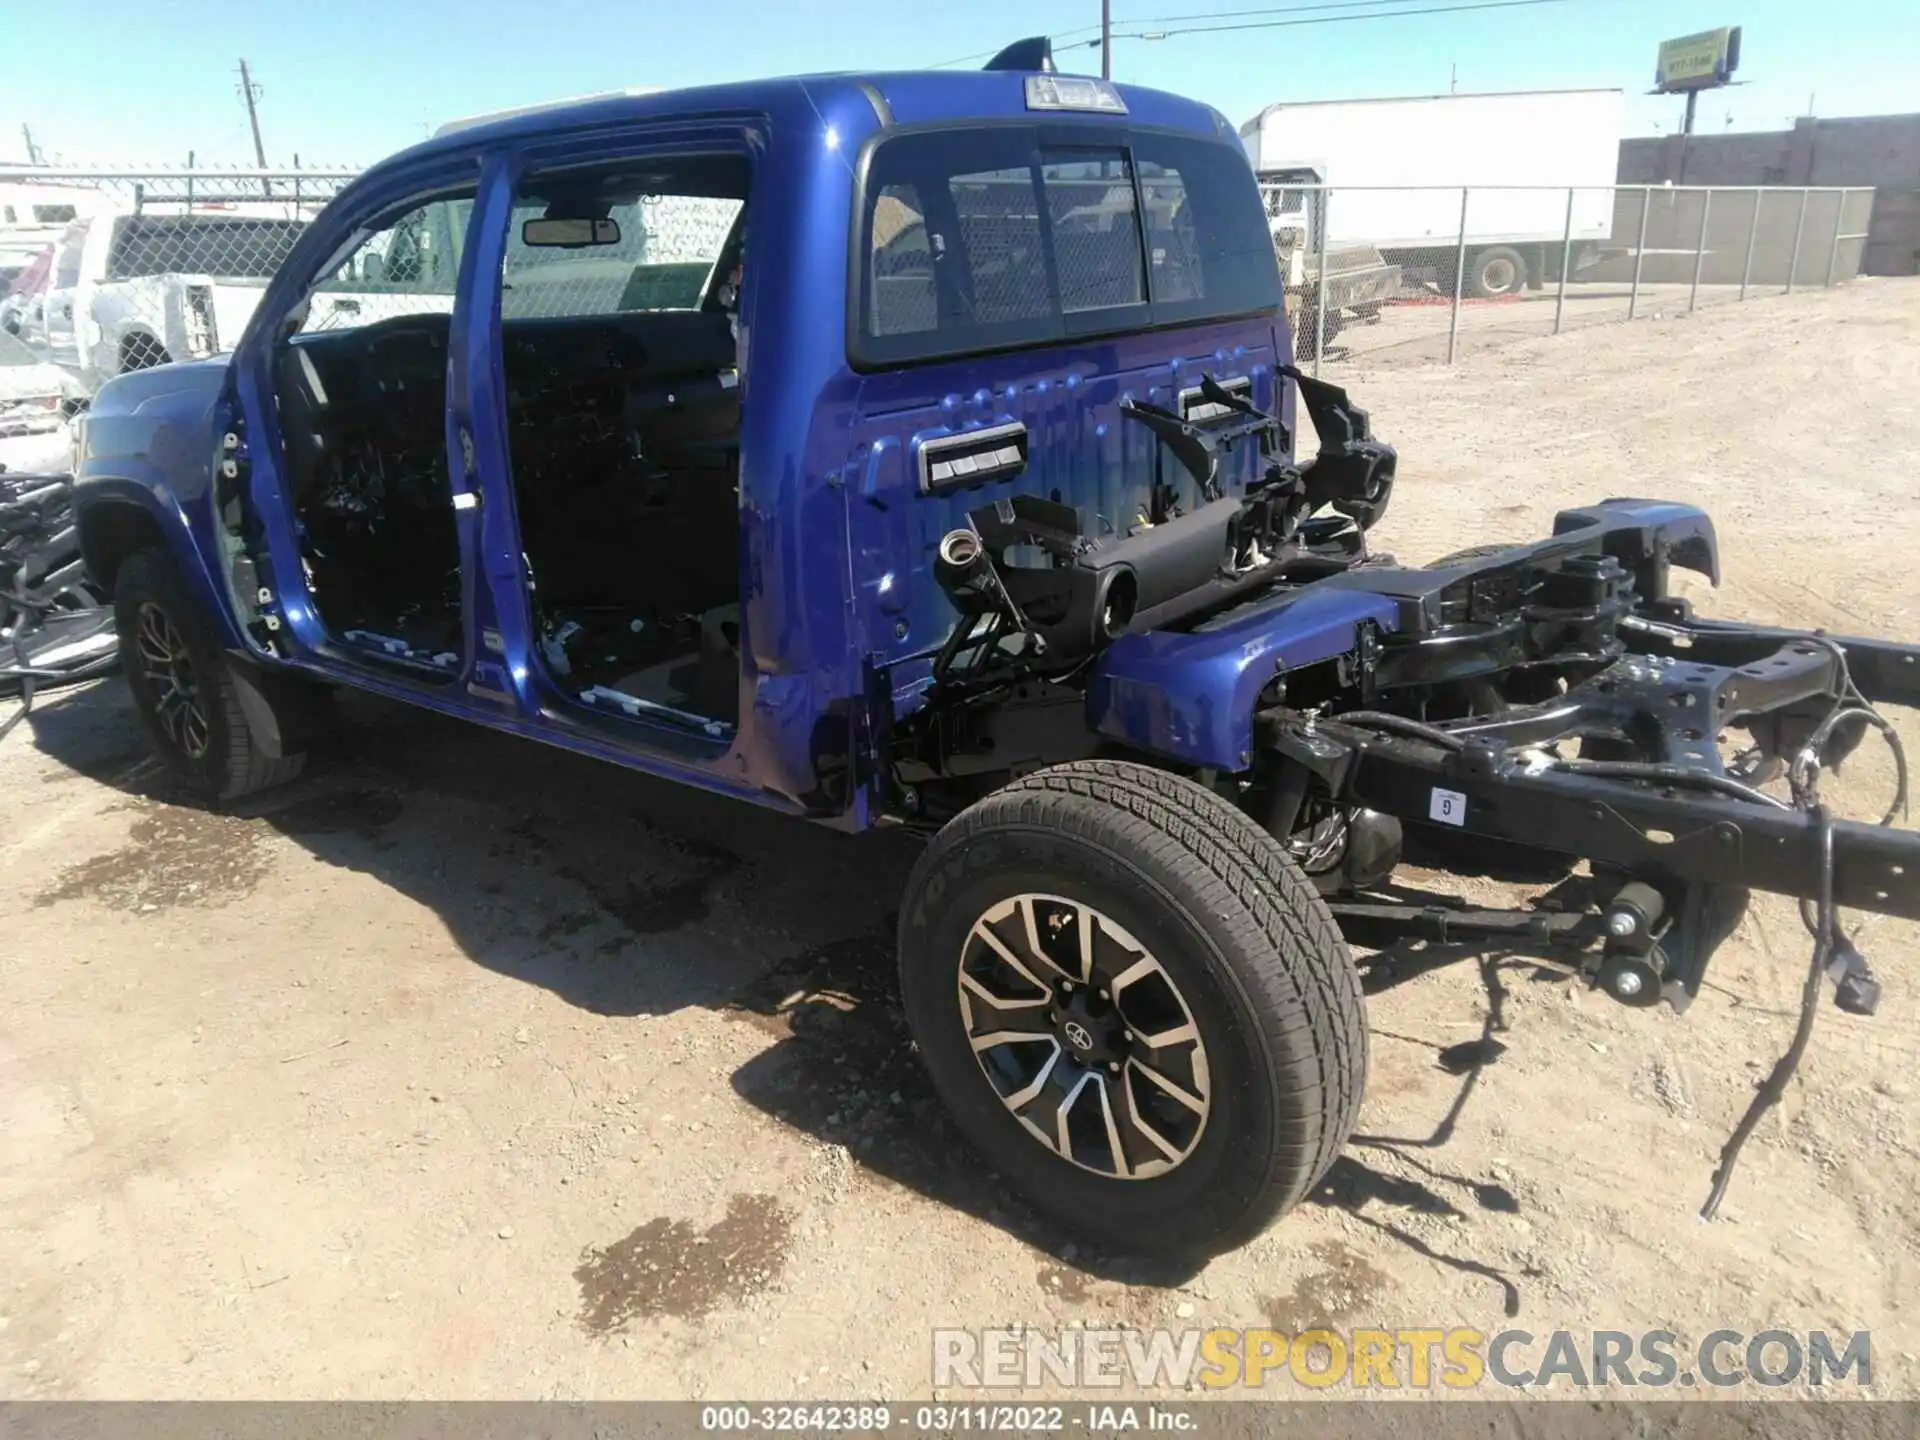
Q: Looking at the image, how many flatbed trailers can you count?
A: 0